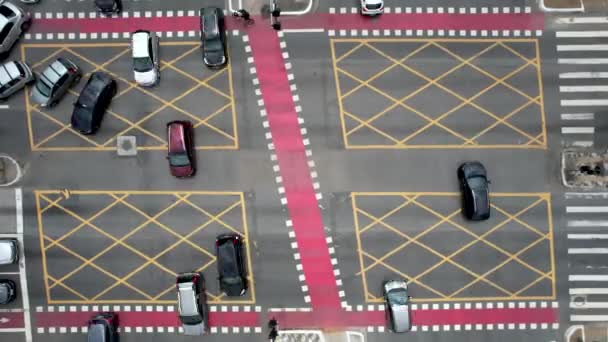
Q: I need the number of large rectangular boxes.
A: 4